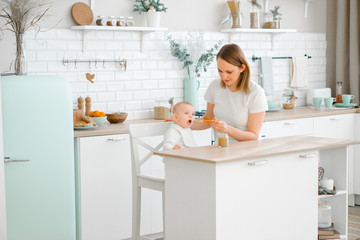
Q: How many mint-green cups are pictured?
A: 3